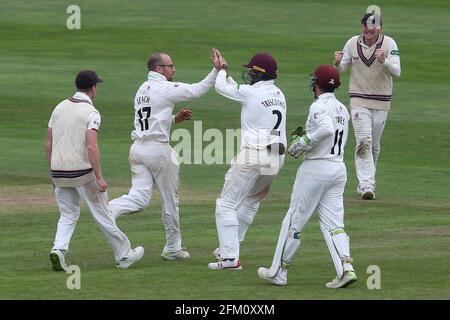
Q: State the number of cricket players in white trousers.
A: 5